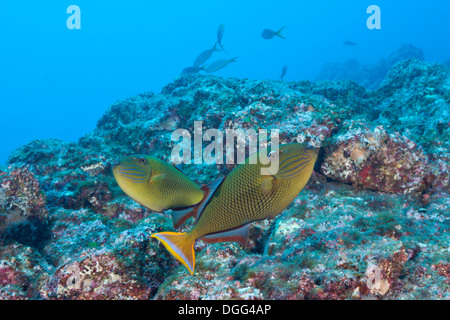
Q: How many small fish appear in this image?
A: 7